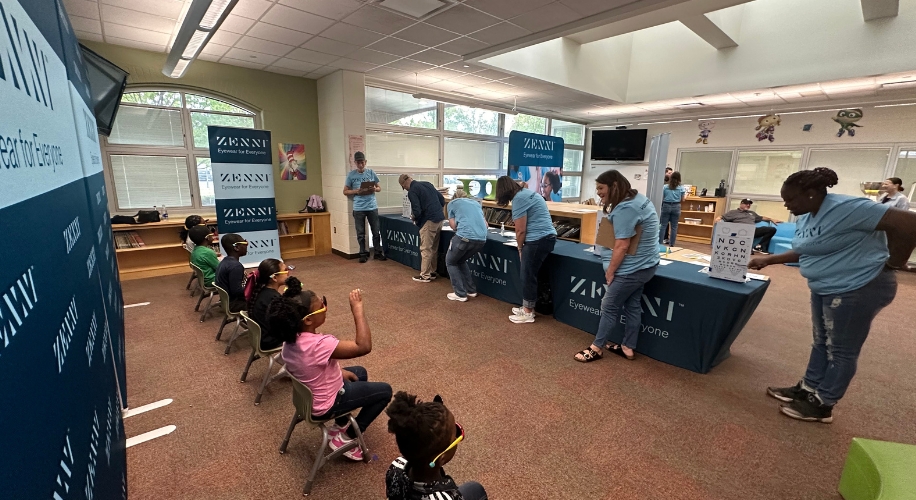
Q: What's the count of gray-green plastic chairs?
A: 5